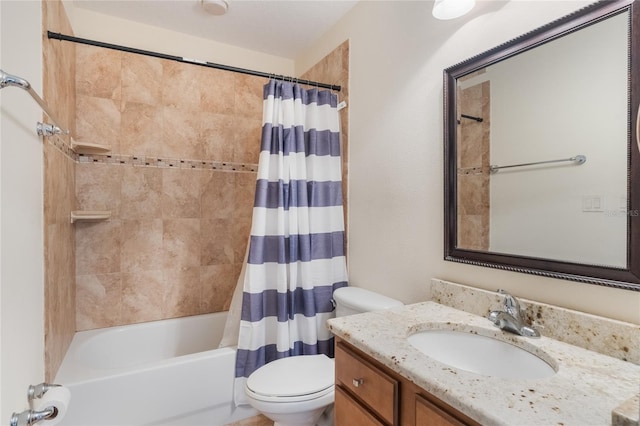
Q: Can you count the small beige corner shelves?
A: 2